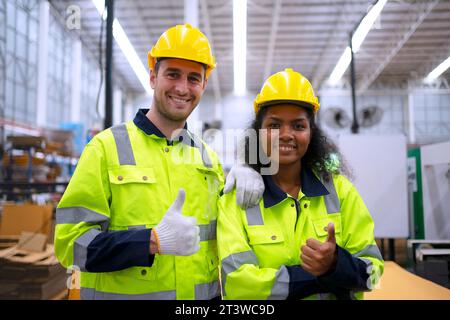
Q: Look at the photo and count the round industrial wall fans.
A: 2